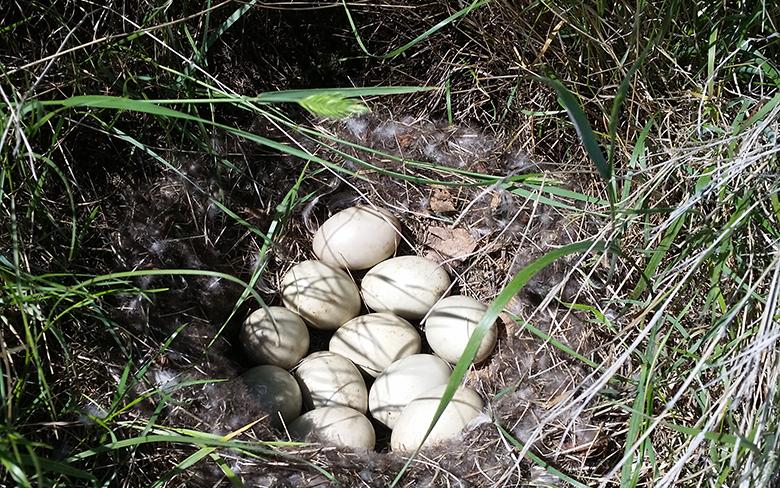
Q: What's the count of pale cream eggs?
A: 11